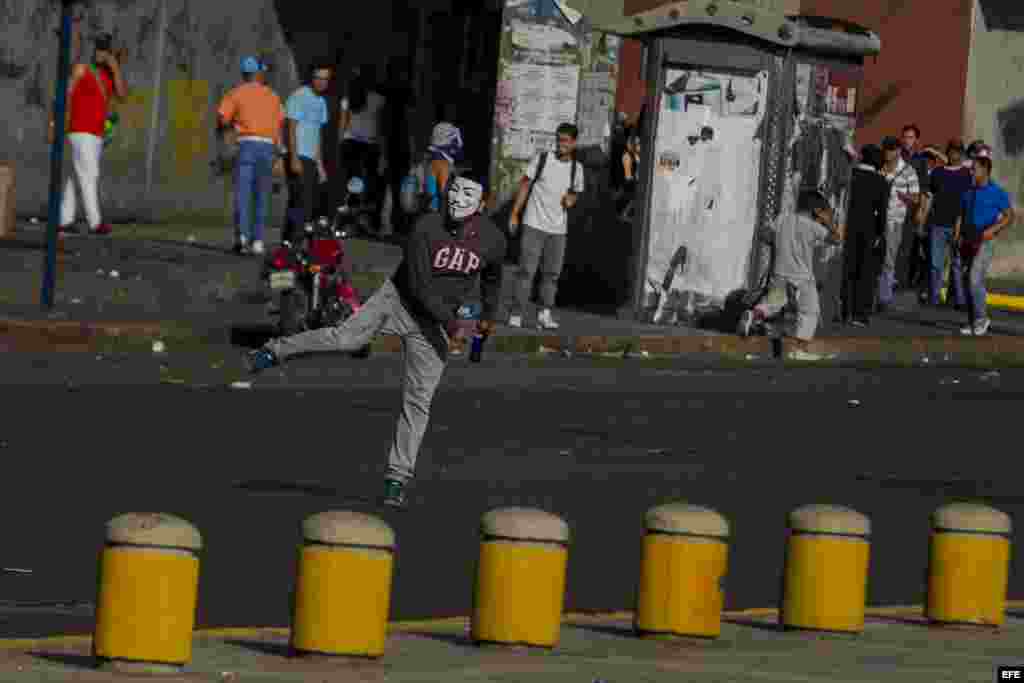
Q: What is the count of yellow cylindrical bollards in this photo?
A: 6